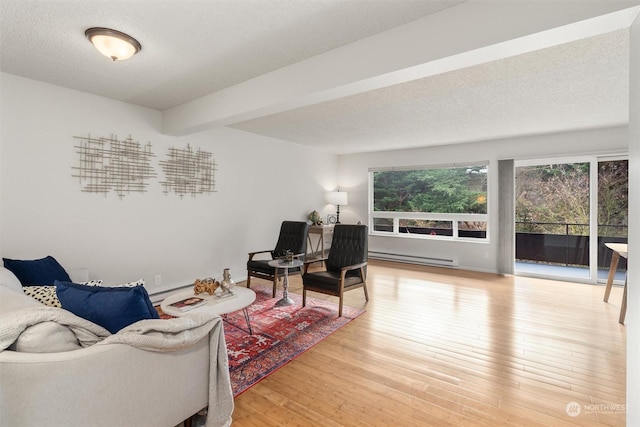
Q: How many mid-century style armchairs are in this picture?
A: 2